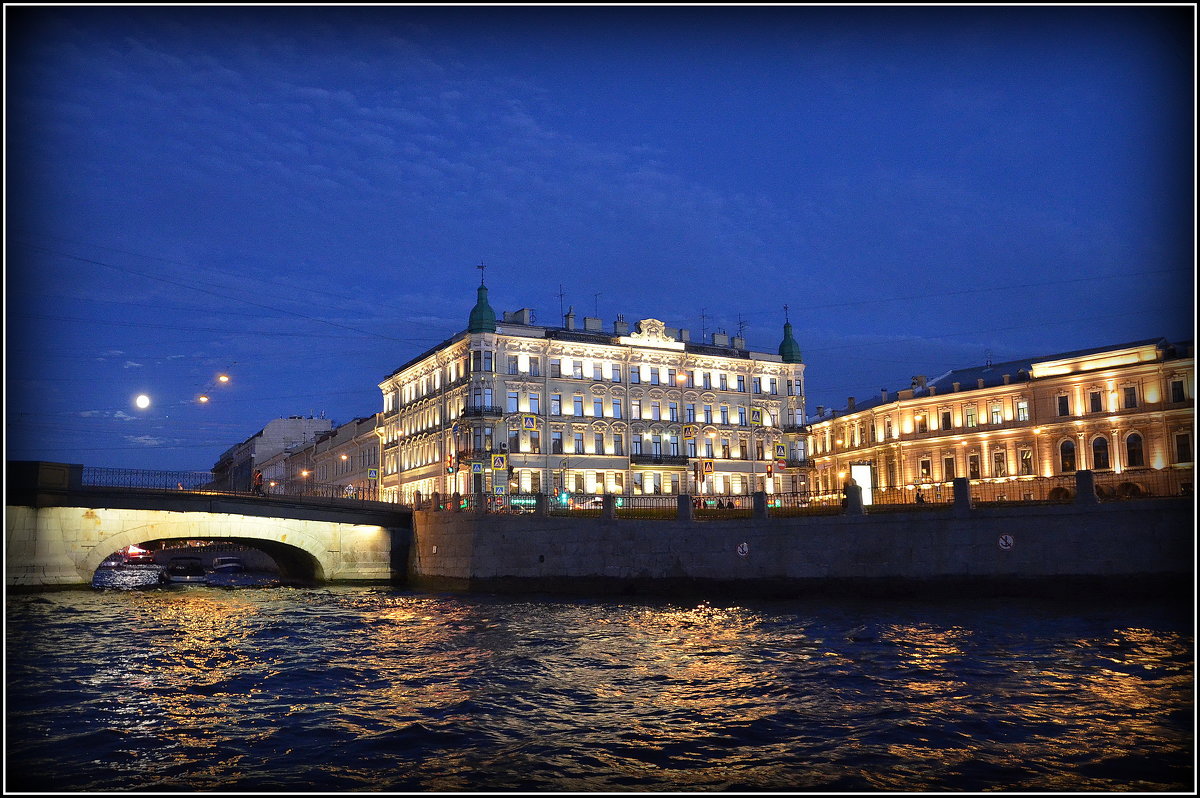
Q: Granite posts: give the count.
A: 11